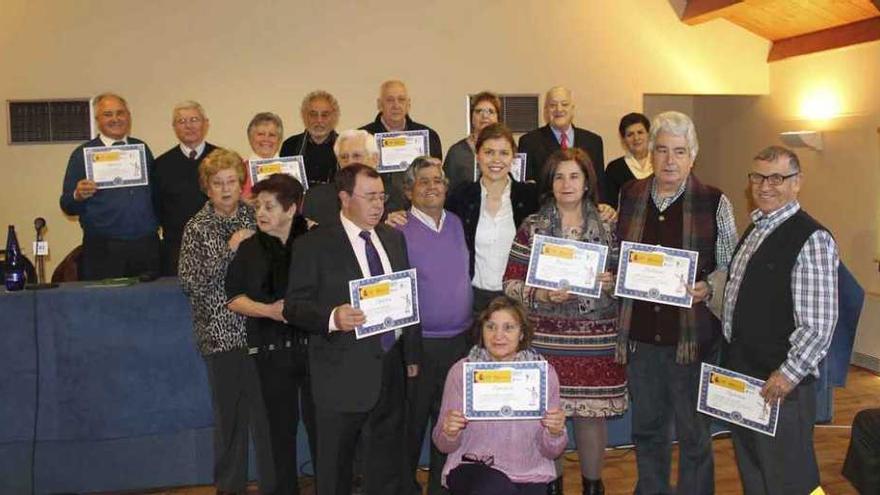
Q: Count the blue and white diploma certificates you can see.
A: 9